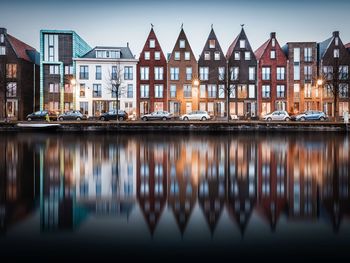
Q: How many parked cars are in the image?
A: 7